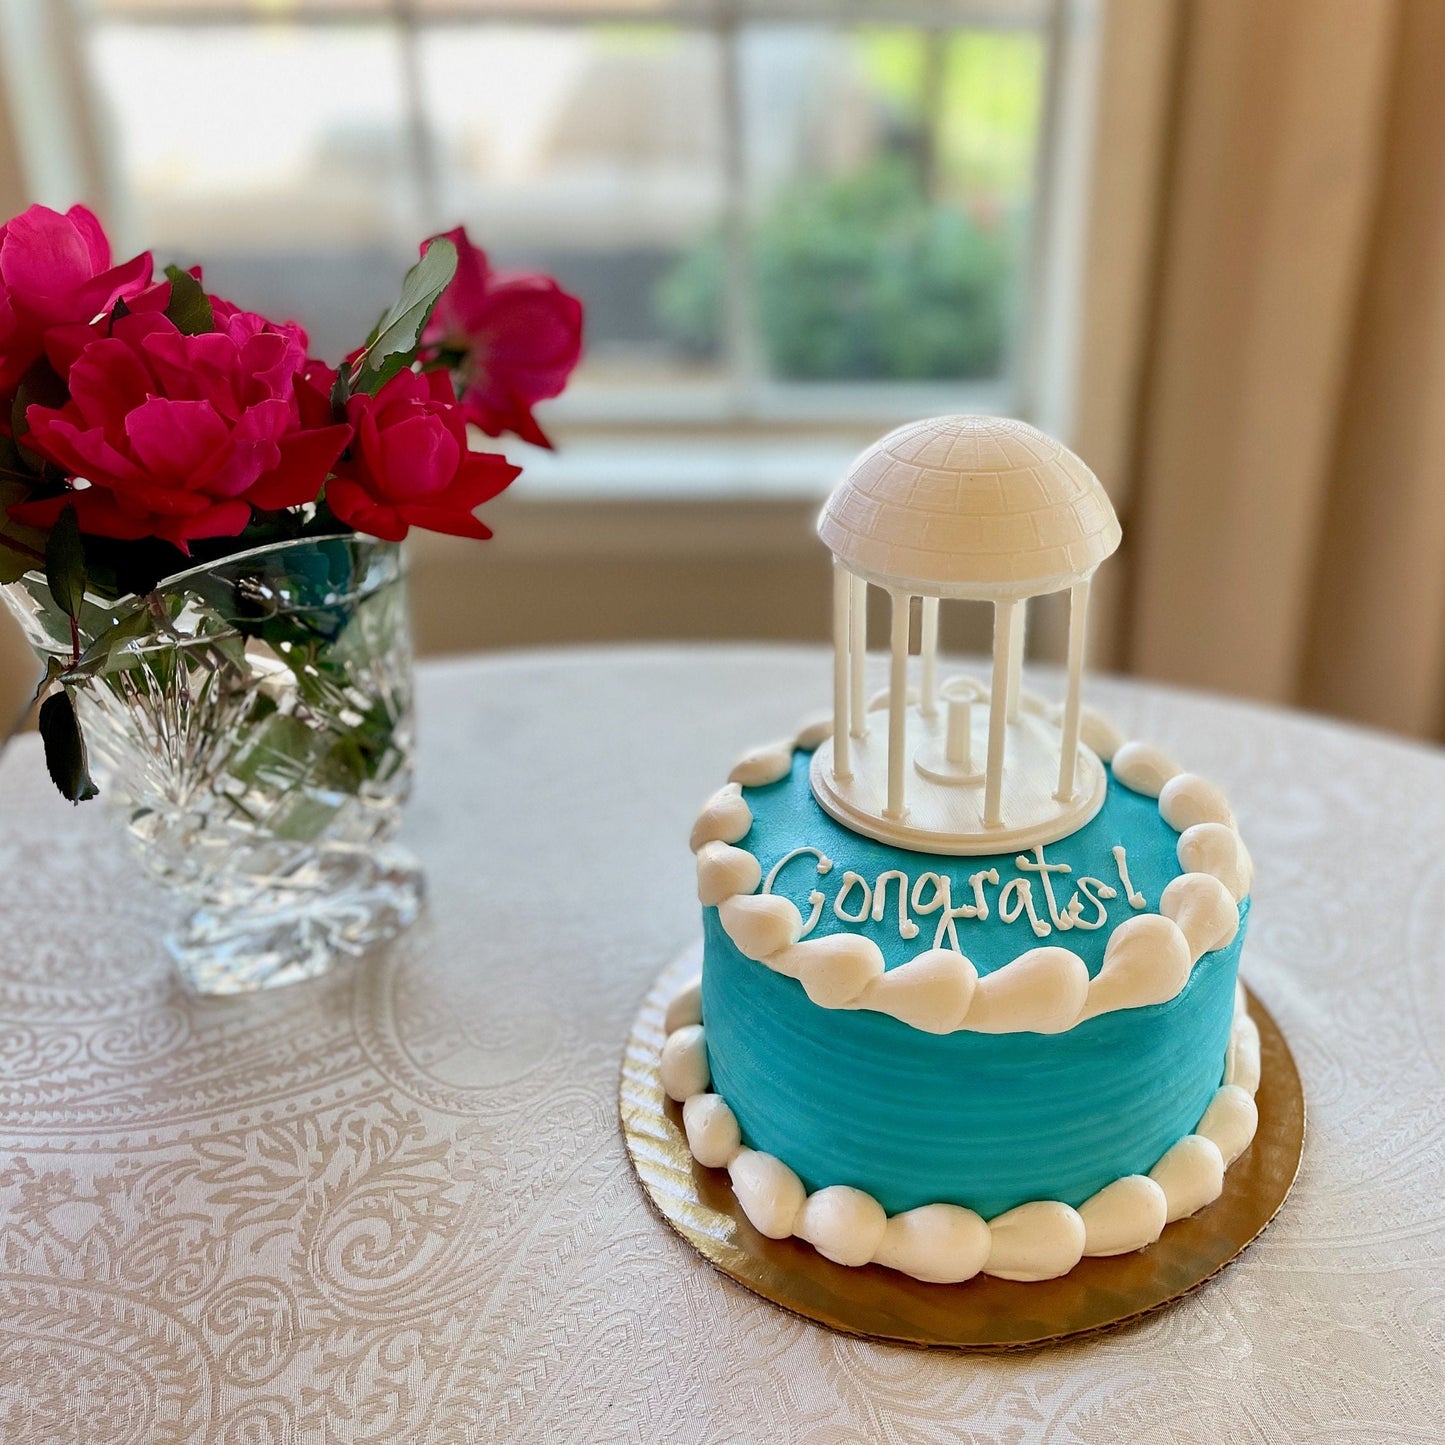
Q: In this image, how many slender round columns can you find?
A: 7